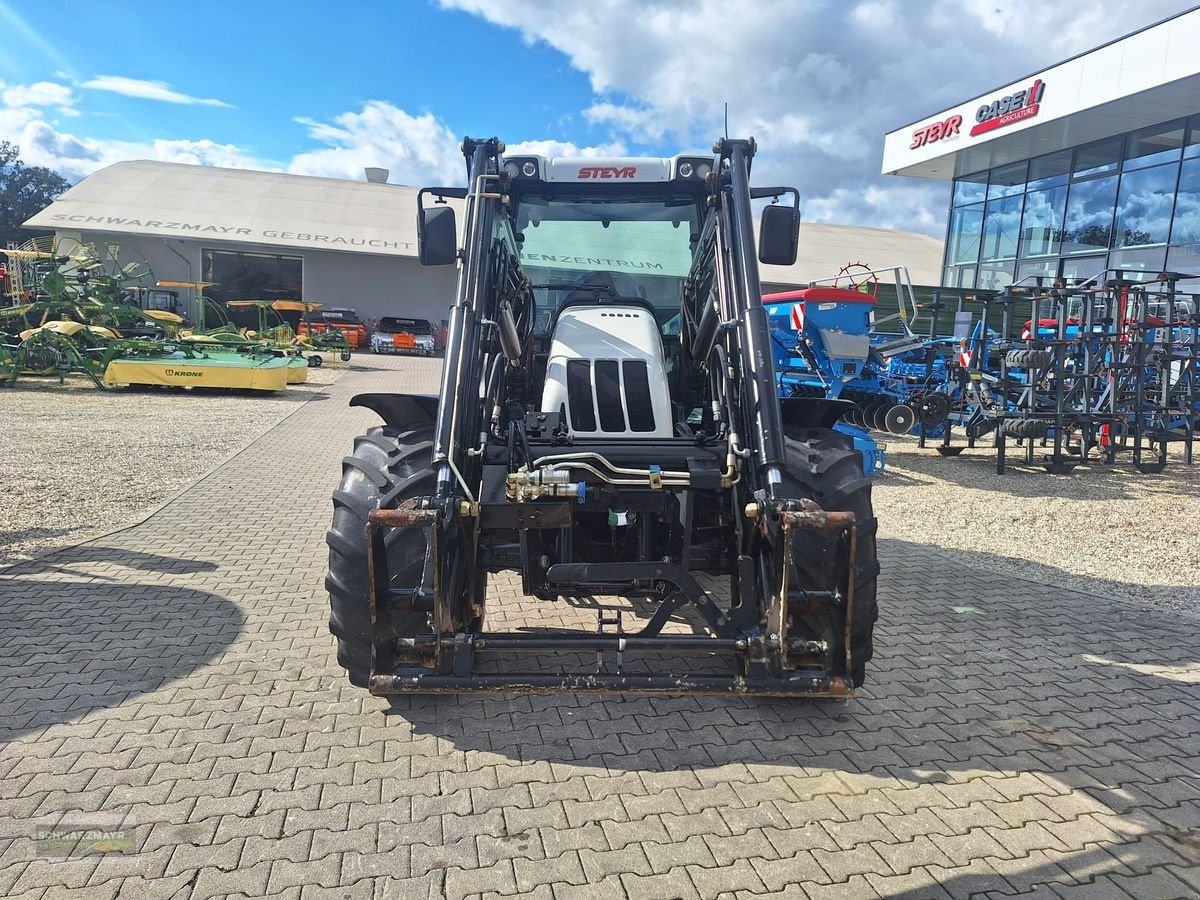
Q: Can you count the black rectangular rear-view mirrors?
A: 2